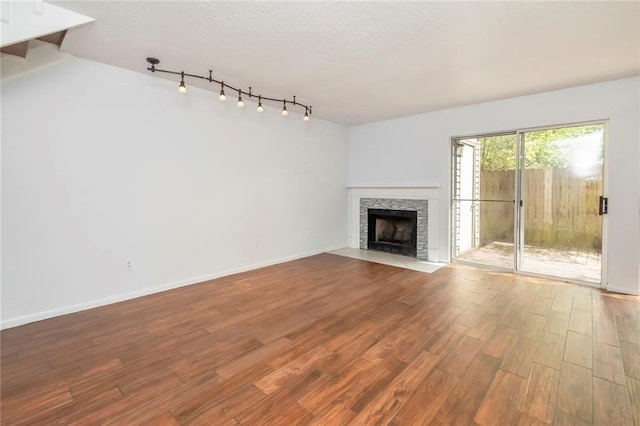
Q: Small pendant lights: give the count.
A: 6